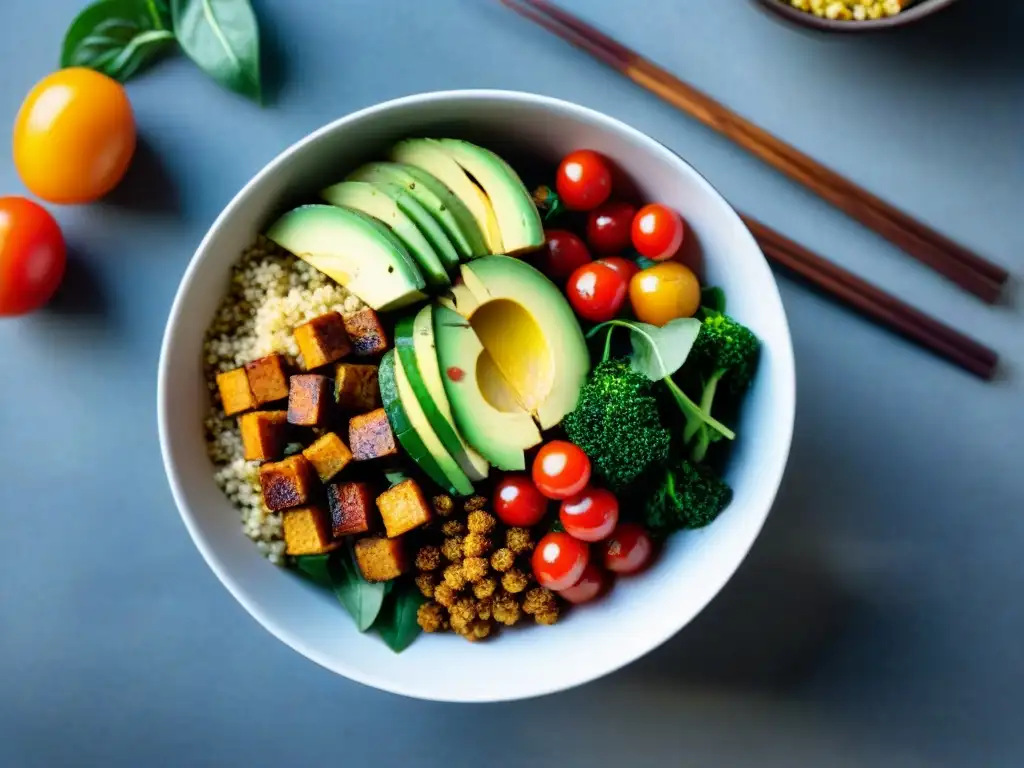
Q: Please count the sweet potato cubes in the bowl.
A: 14